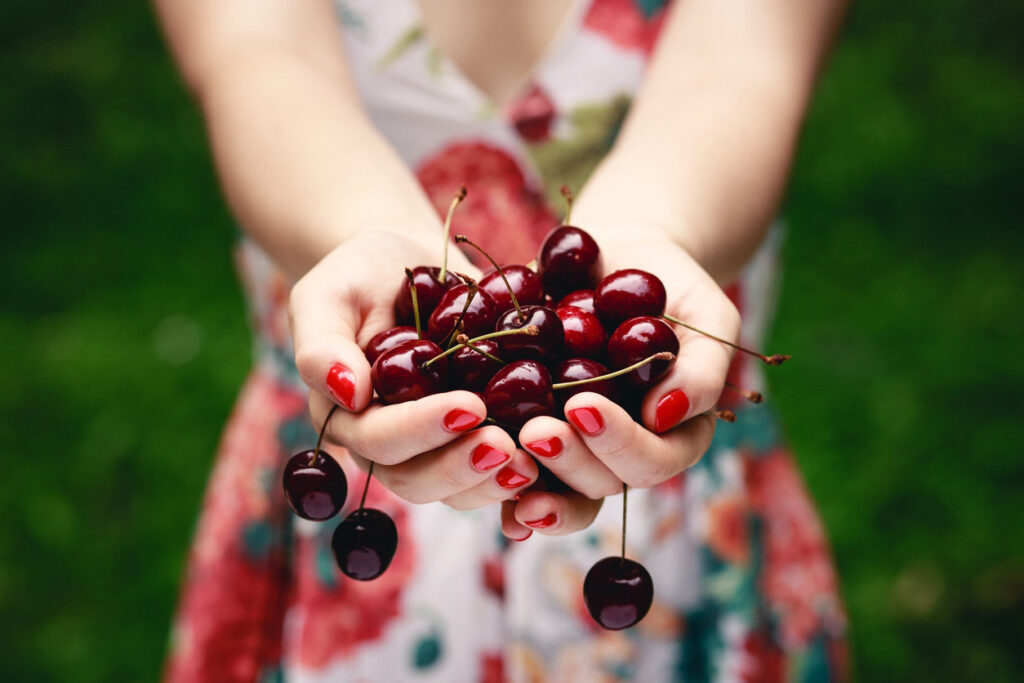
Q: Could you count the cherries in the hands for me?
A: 14